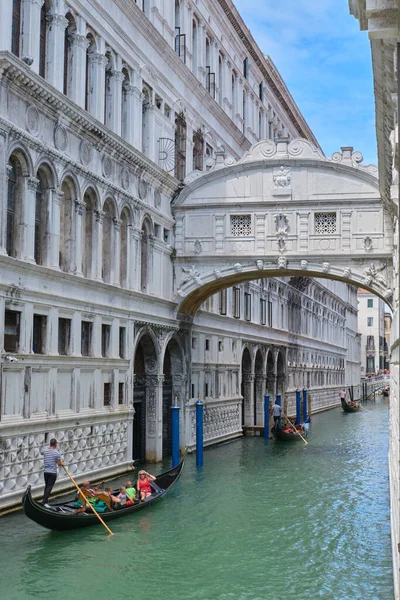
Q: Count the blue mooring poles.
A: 6